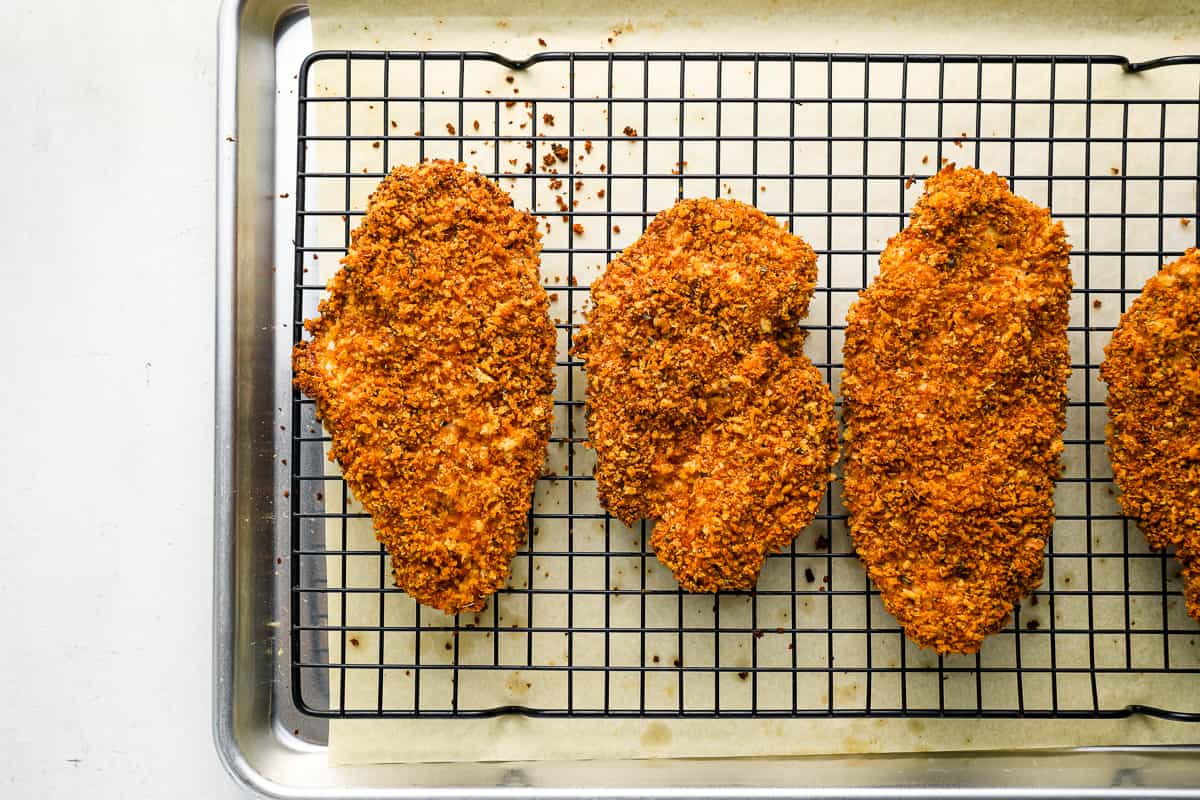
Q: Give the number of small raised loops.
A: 4